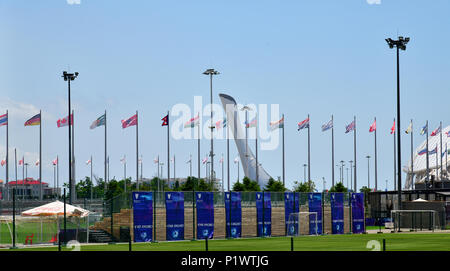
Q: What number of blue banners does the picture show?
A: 9